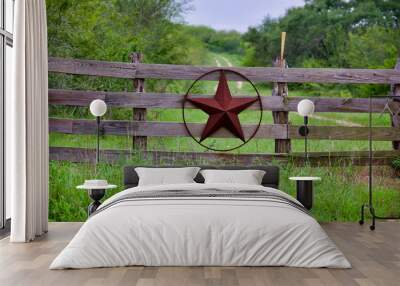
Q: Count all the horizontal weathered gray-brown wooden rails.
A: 4